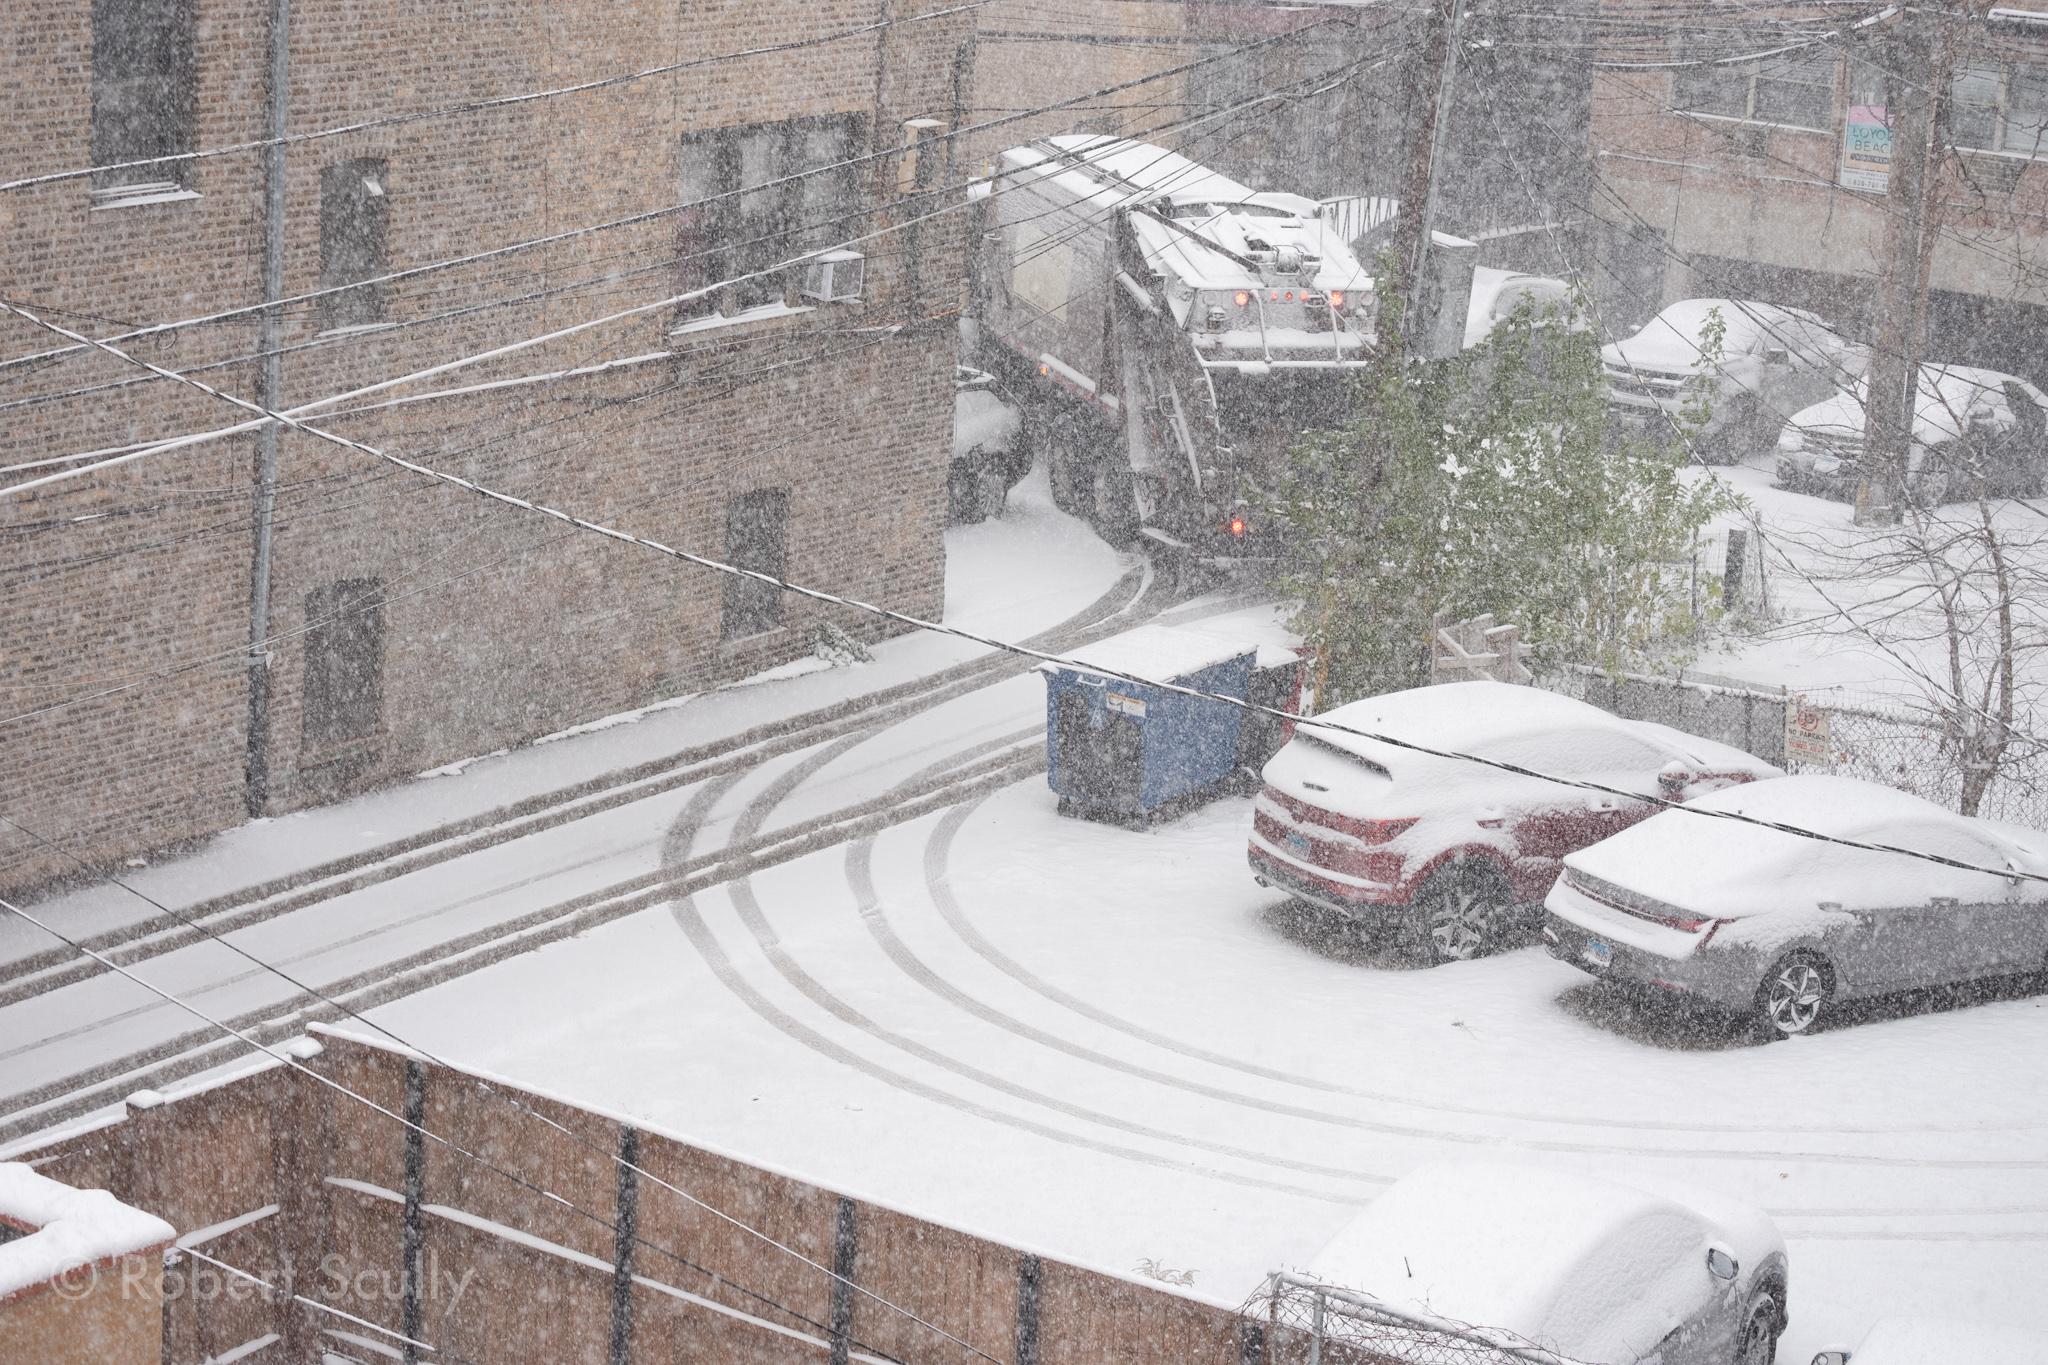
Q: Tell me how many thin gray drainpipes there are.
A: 1